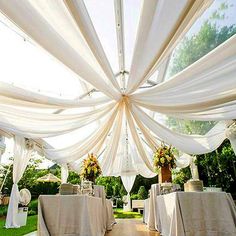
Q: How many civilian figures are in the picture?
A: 0